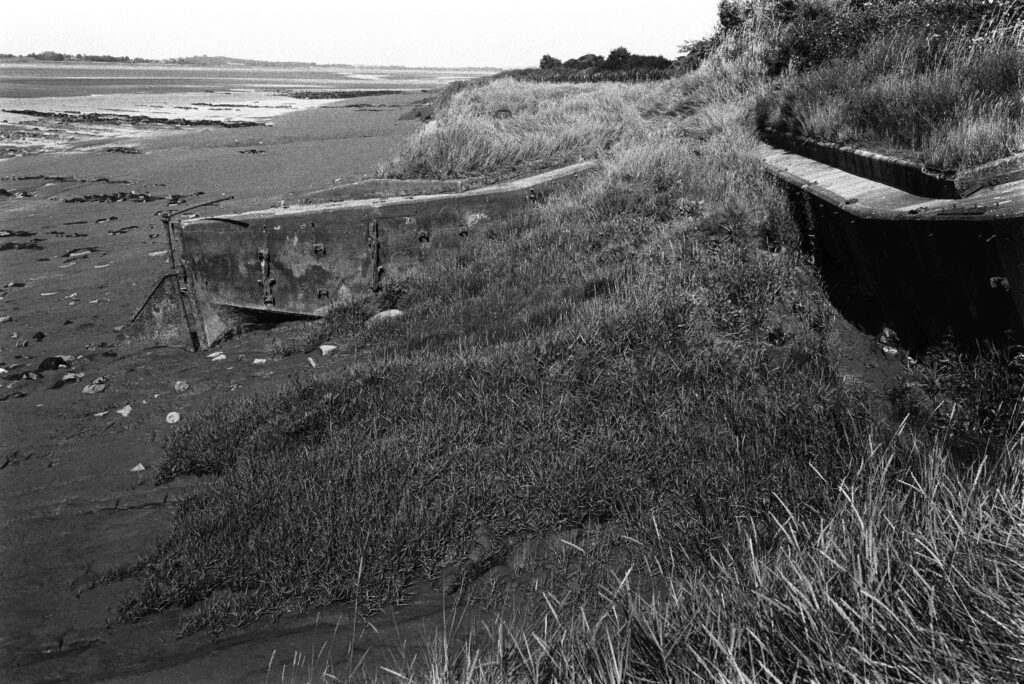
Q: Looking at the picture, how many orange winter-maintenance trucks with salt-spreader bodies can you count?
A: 0